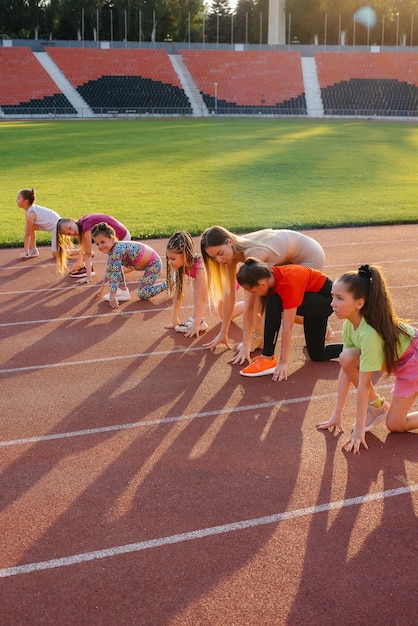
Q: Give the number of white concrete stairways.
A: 3